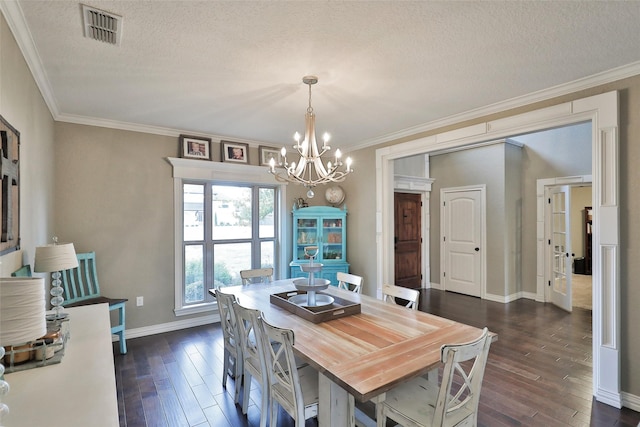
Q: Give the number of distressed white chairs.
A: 7